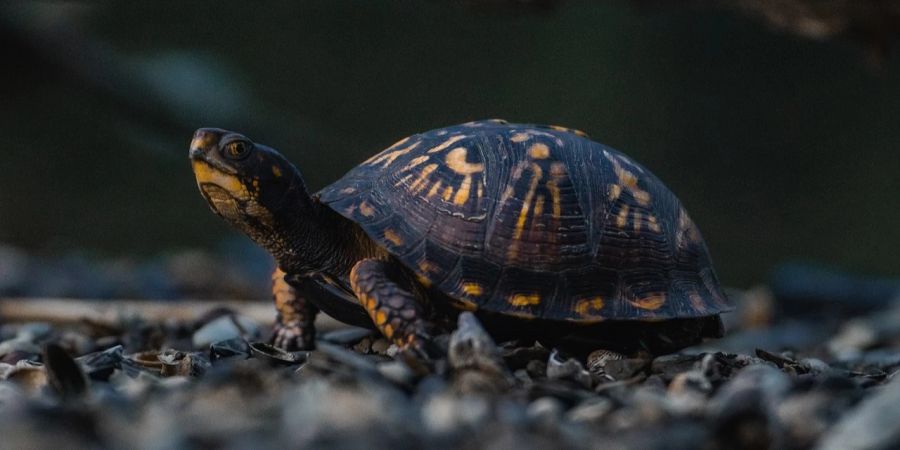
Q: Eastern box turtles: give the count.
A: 1